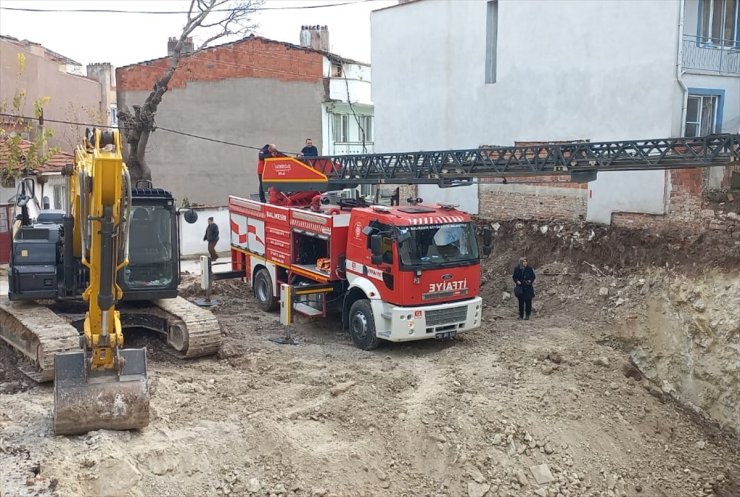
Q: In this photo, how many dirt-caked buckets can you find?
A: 1